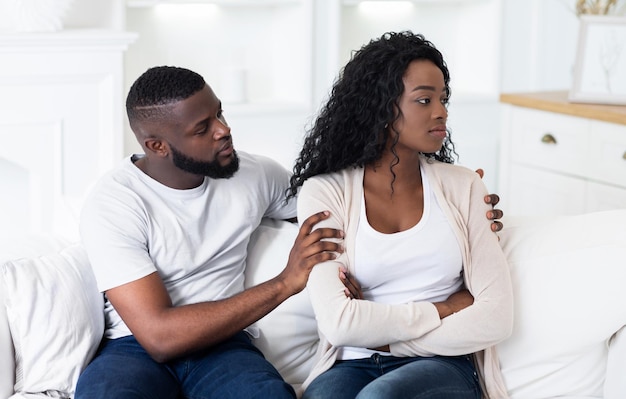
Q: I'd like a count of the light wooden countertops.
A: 1